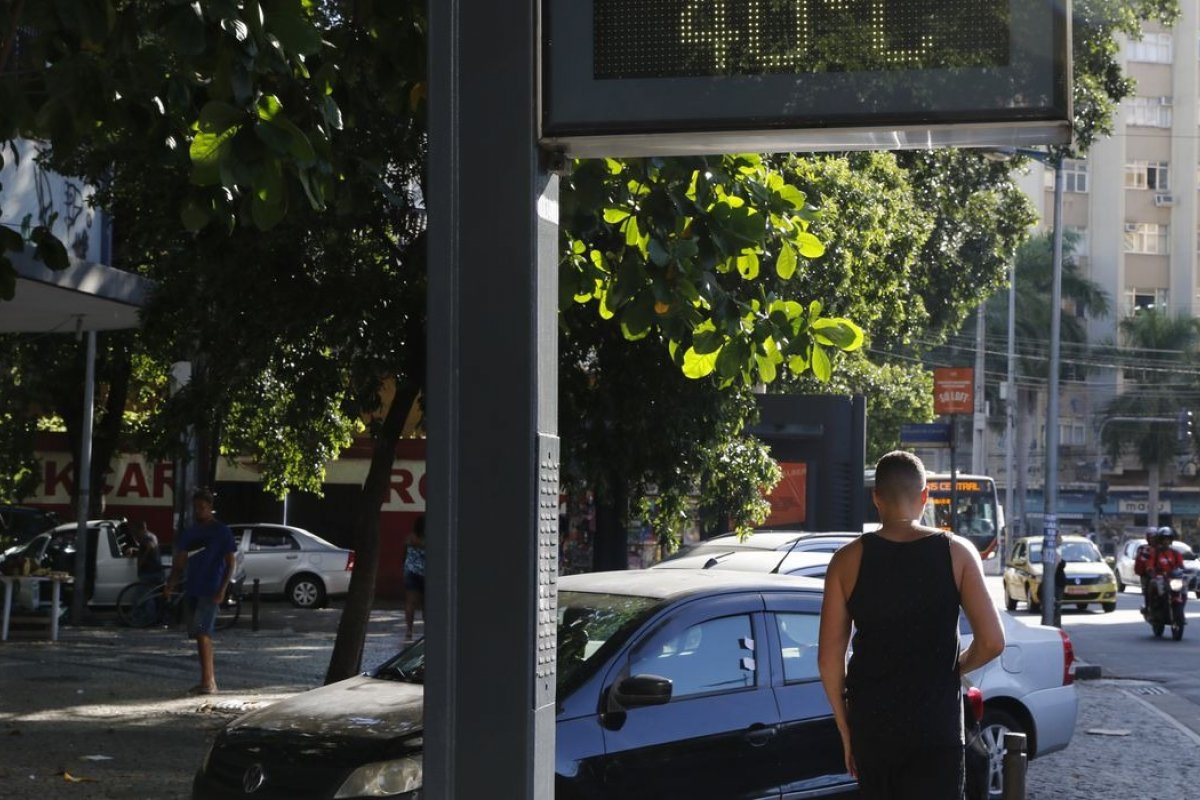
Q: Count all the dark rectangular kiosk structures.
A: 1